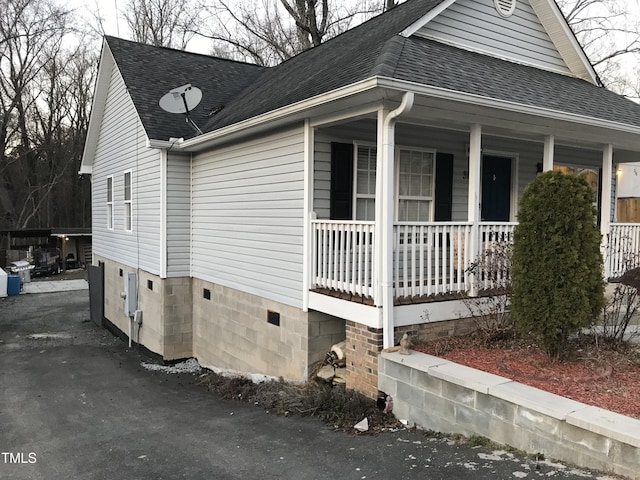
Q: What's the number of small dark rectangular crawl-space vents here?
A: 4